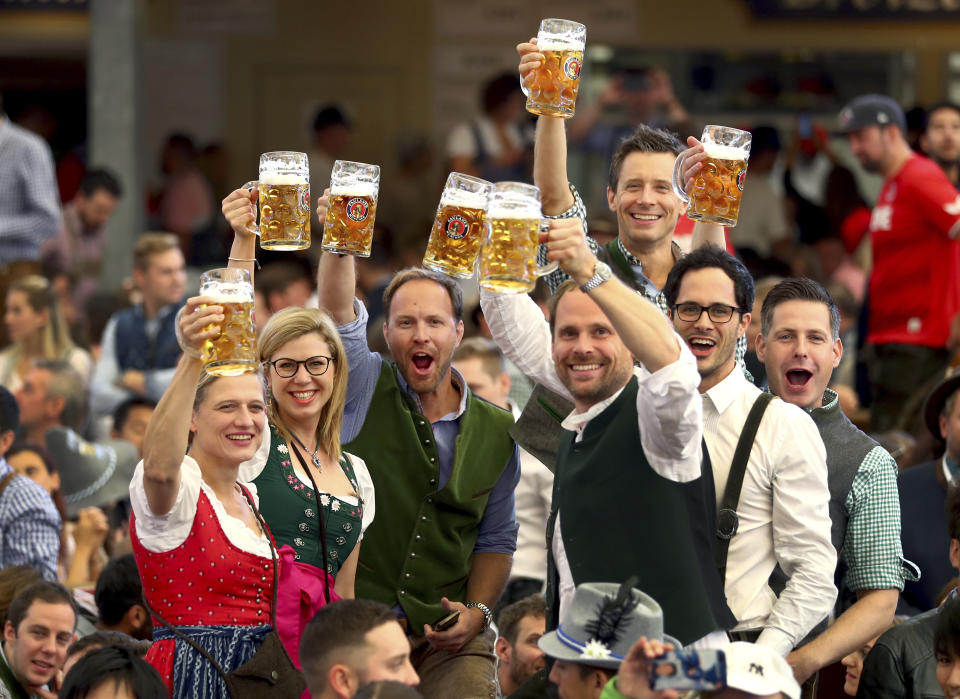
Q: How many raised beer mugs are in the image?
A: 7